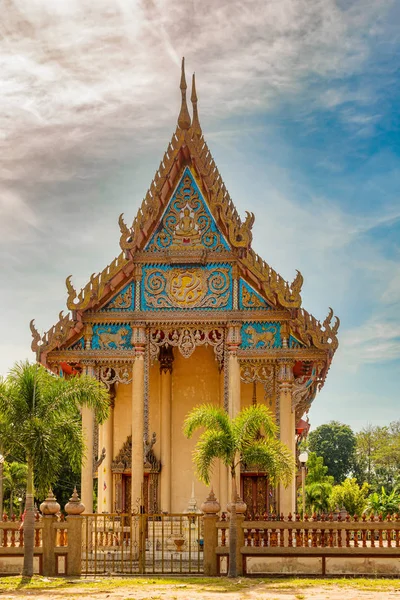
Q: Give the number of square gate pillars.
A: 4